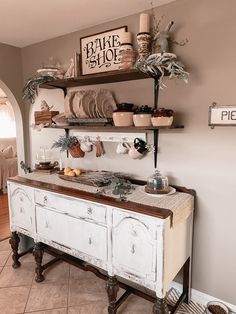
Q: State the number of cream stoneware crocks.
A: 3